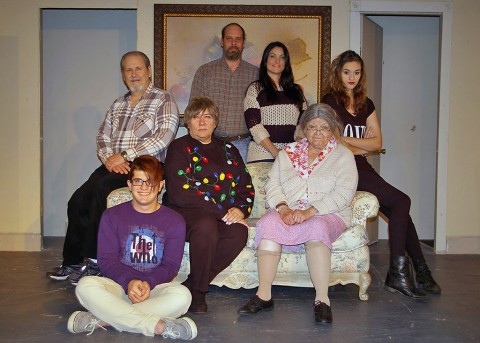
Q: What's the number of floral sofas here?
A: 1